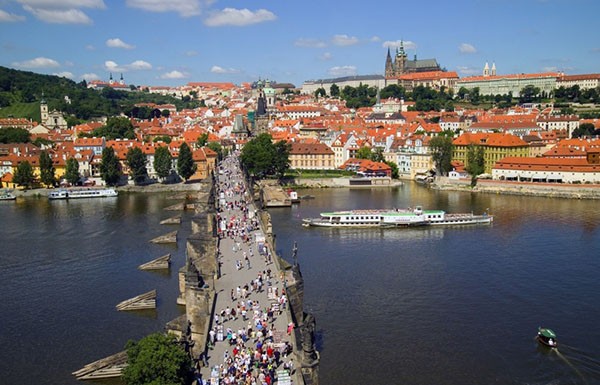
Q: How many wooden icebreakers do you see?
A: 7